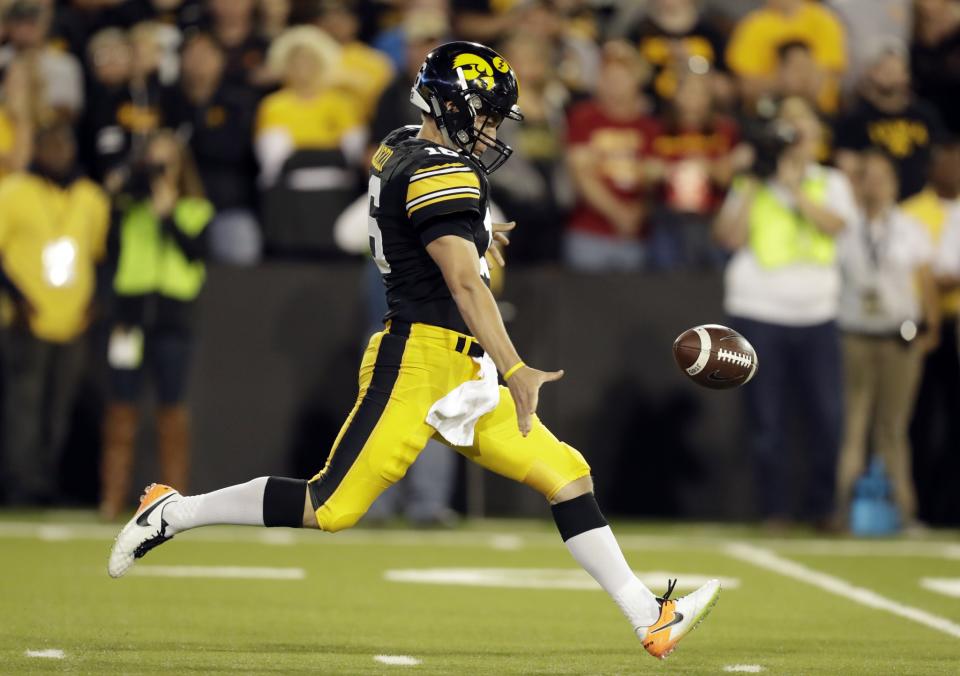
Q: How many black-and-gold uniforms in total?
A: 1